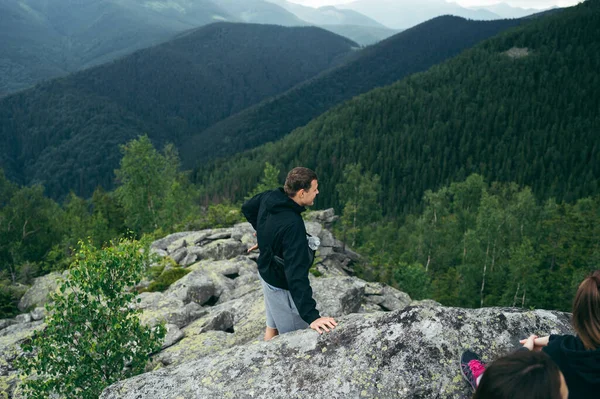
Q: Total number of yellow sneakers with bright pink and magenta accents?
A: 0